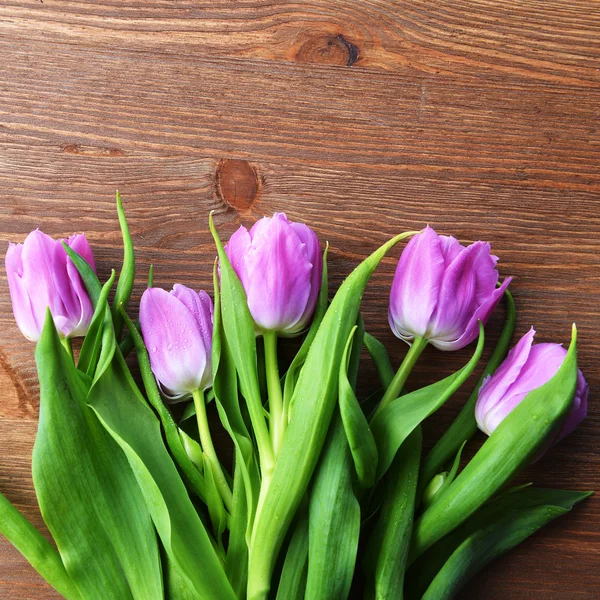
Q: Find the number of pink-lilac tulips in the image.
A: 5